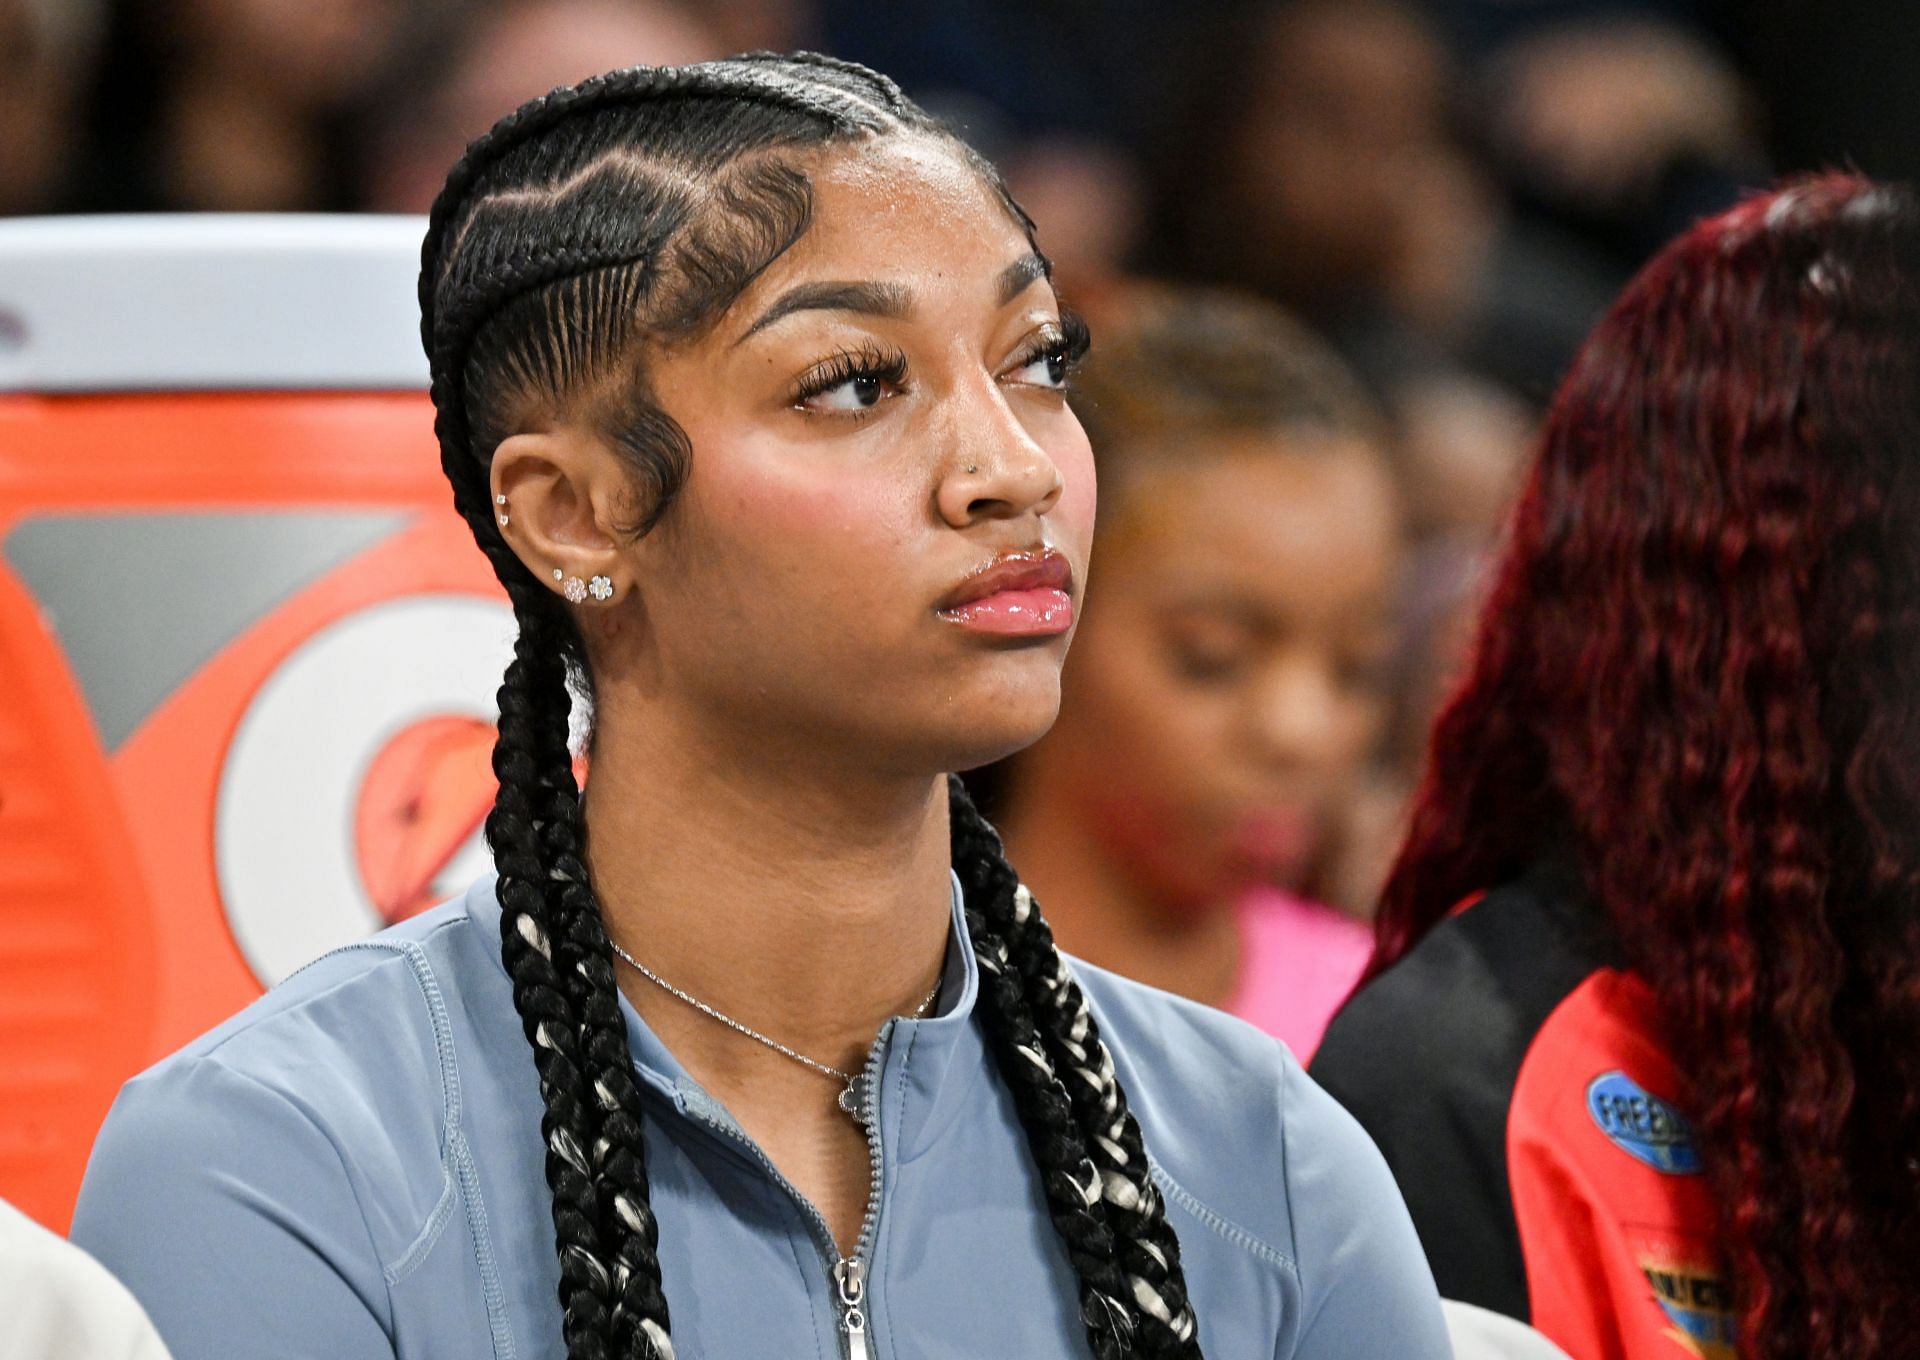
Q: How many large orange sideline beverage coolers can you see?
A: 1